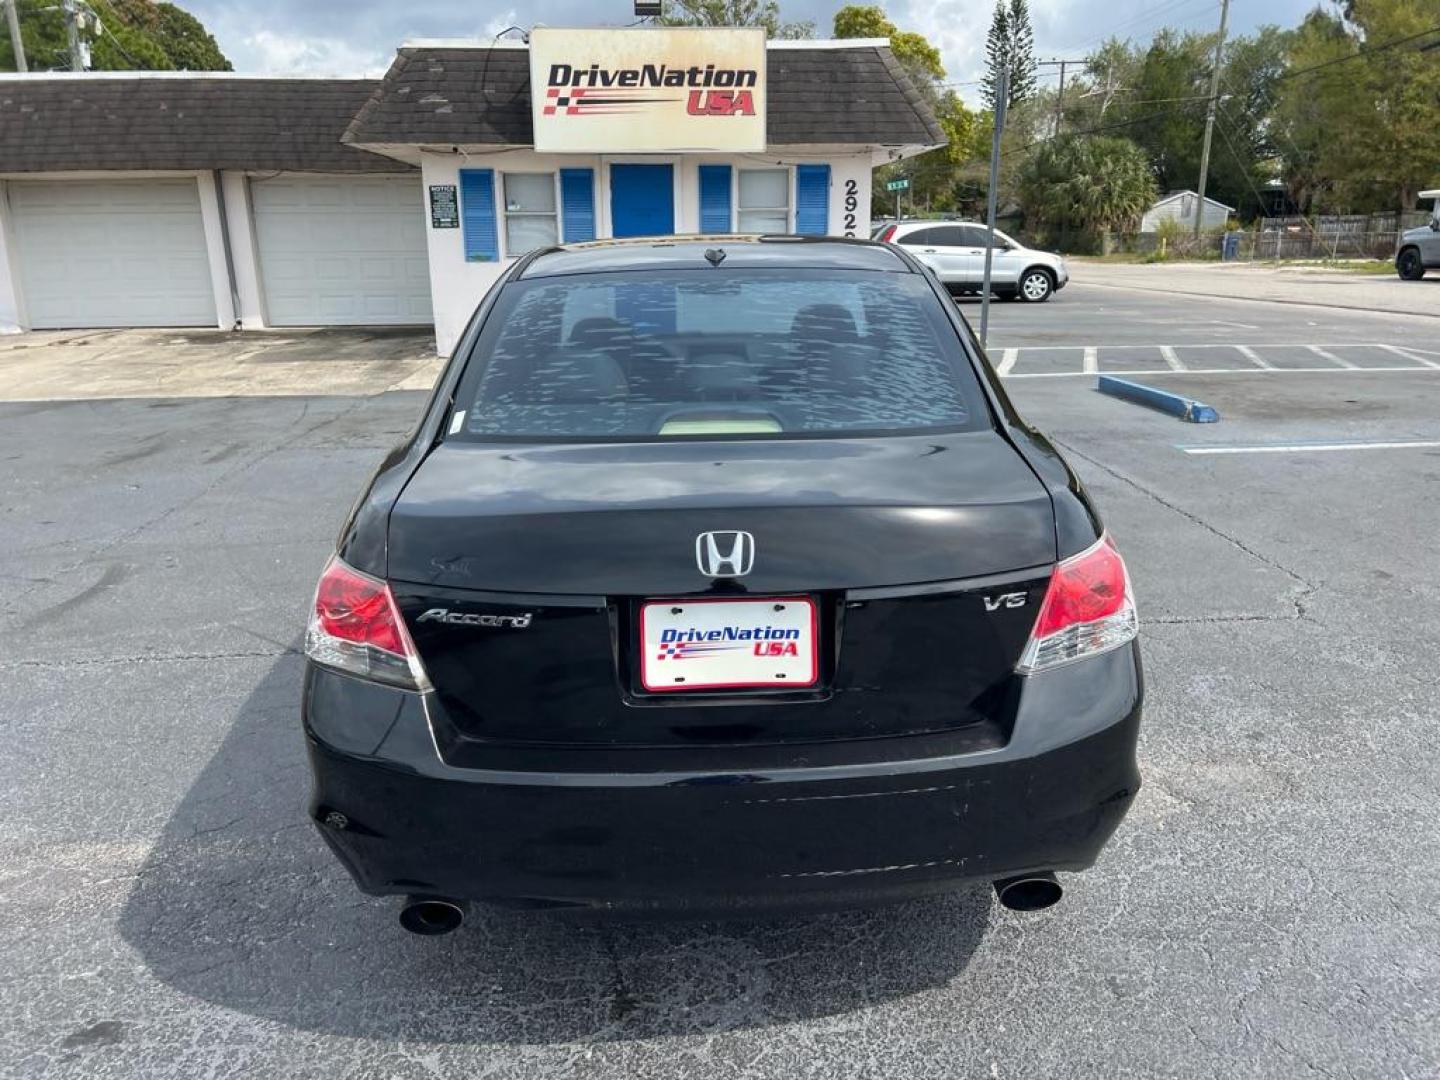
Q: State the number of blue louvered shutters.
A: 4